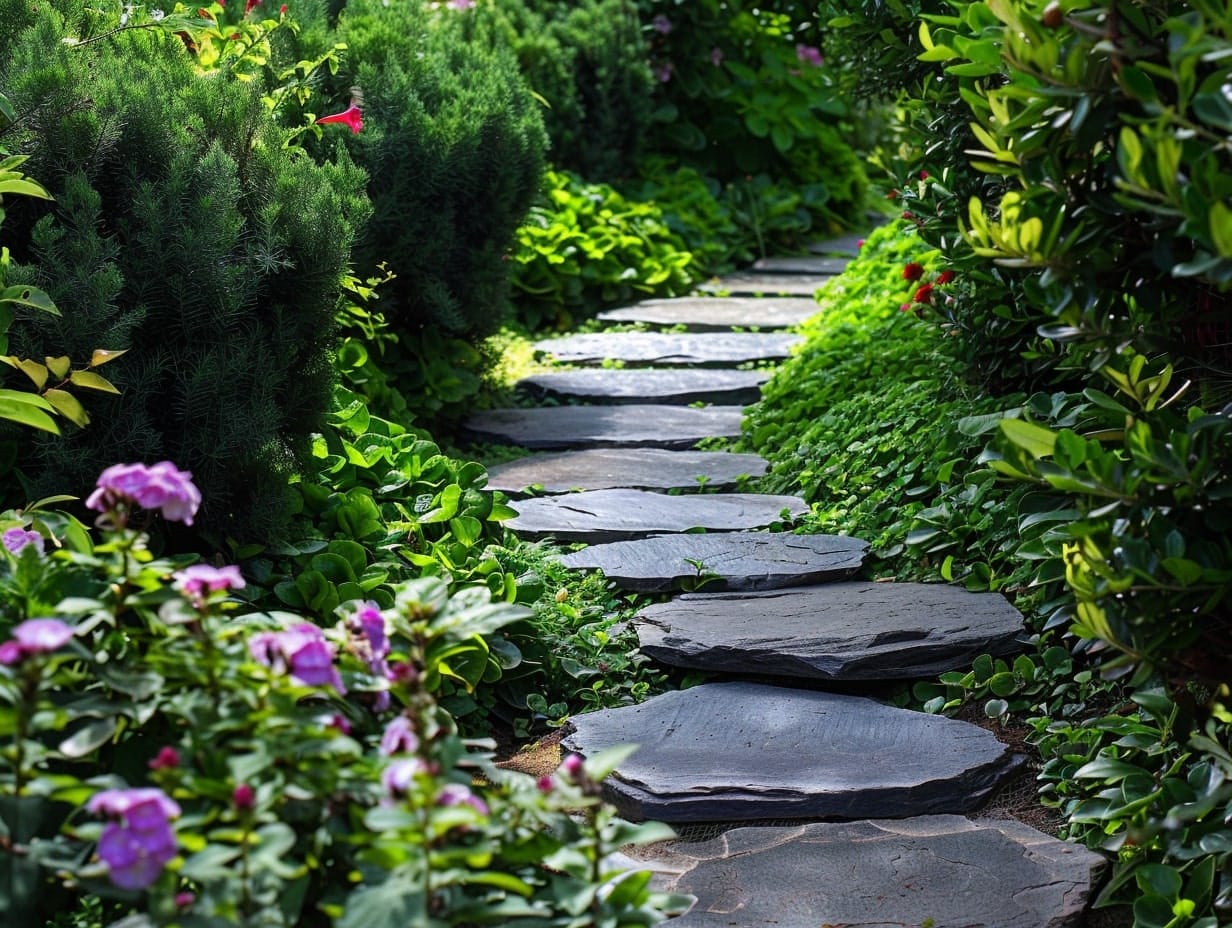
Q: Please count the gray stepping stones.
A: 13